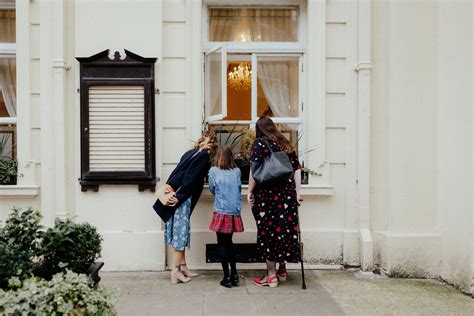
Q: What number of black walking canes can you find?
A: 1